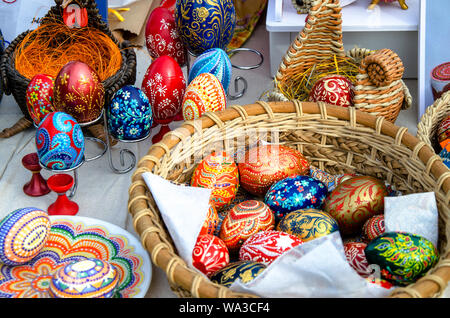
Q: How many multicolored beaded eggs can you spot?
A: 2